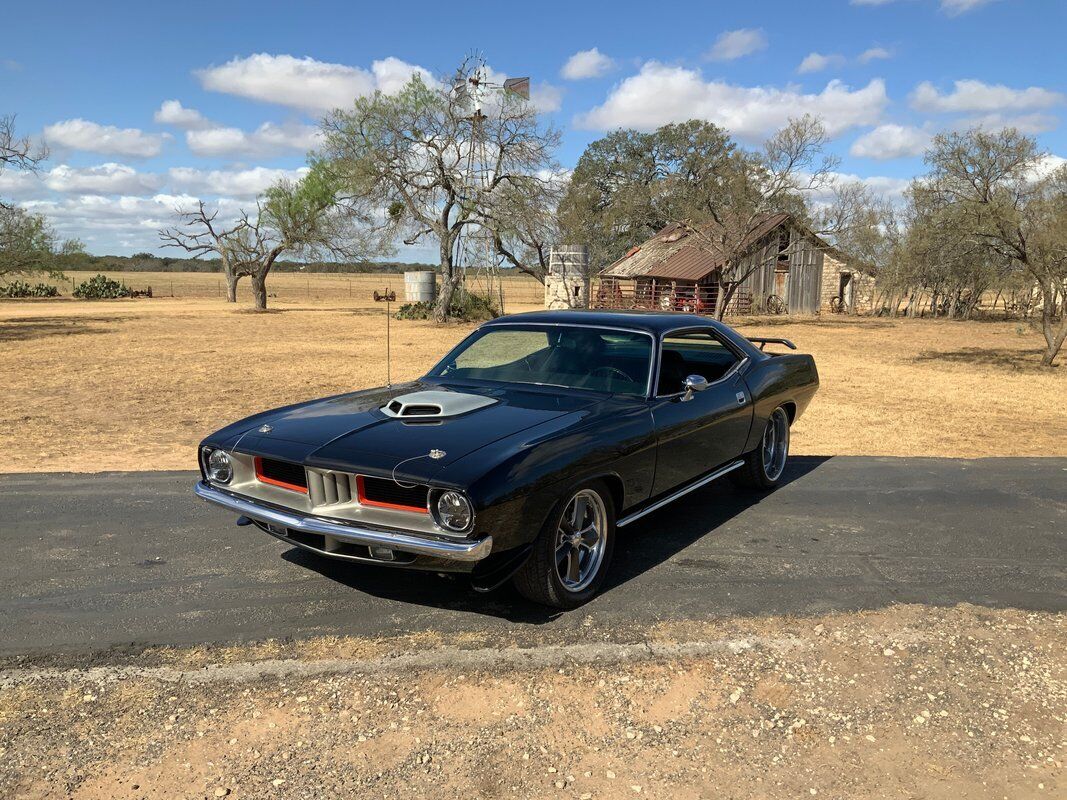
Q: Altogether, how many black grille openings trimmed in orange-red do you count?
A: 2